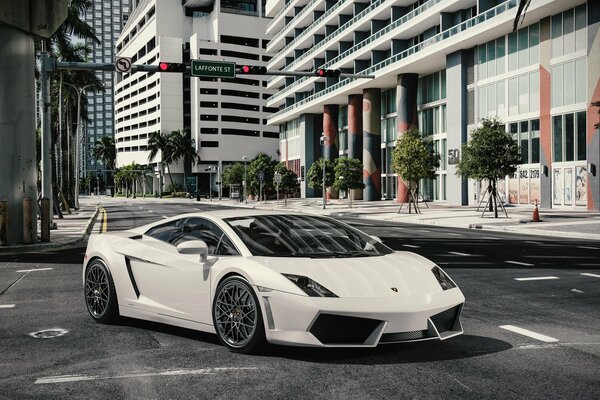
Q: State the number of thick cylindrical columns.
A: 4